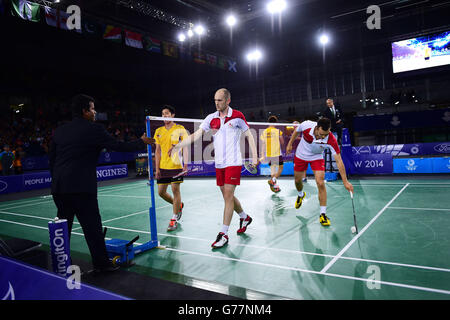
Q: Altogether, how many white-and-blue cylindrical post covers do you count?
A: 1